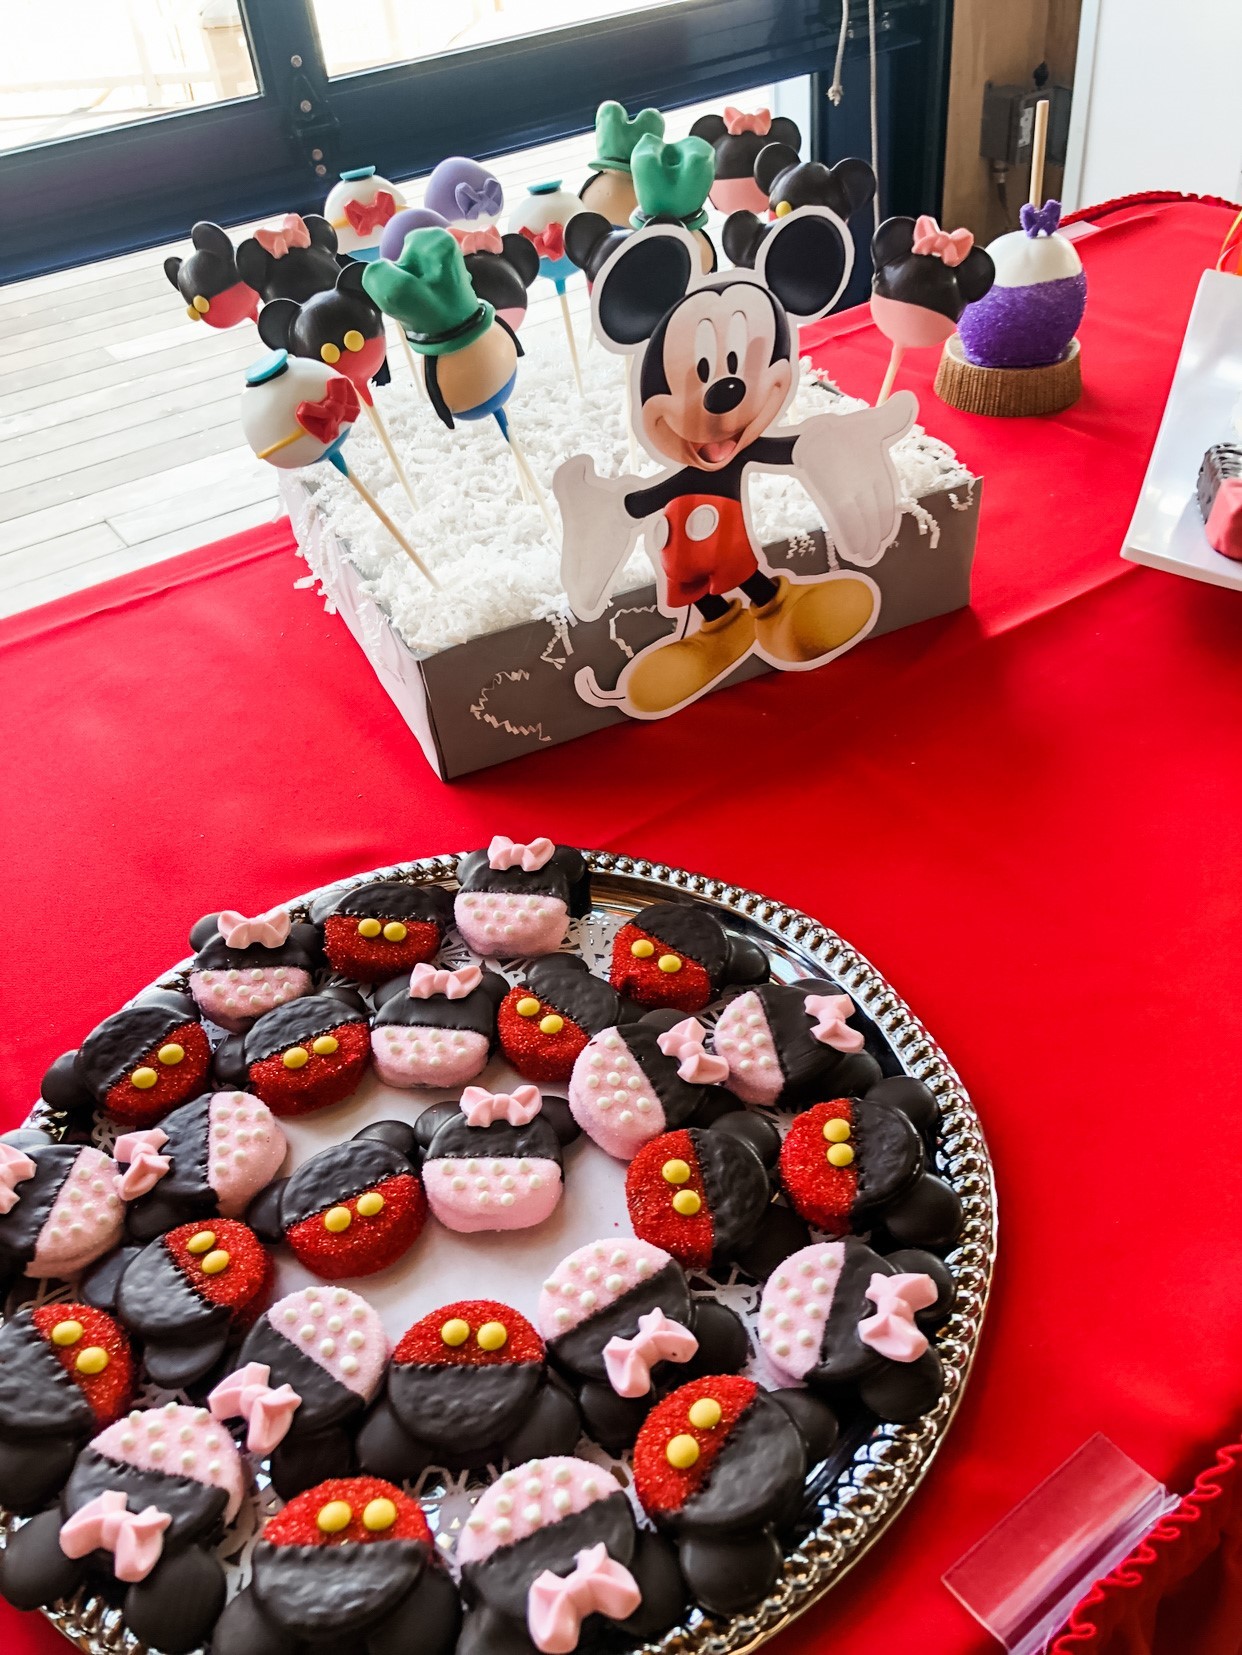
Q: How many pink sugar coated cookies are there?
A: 13